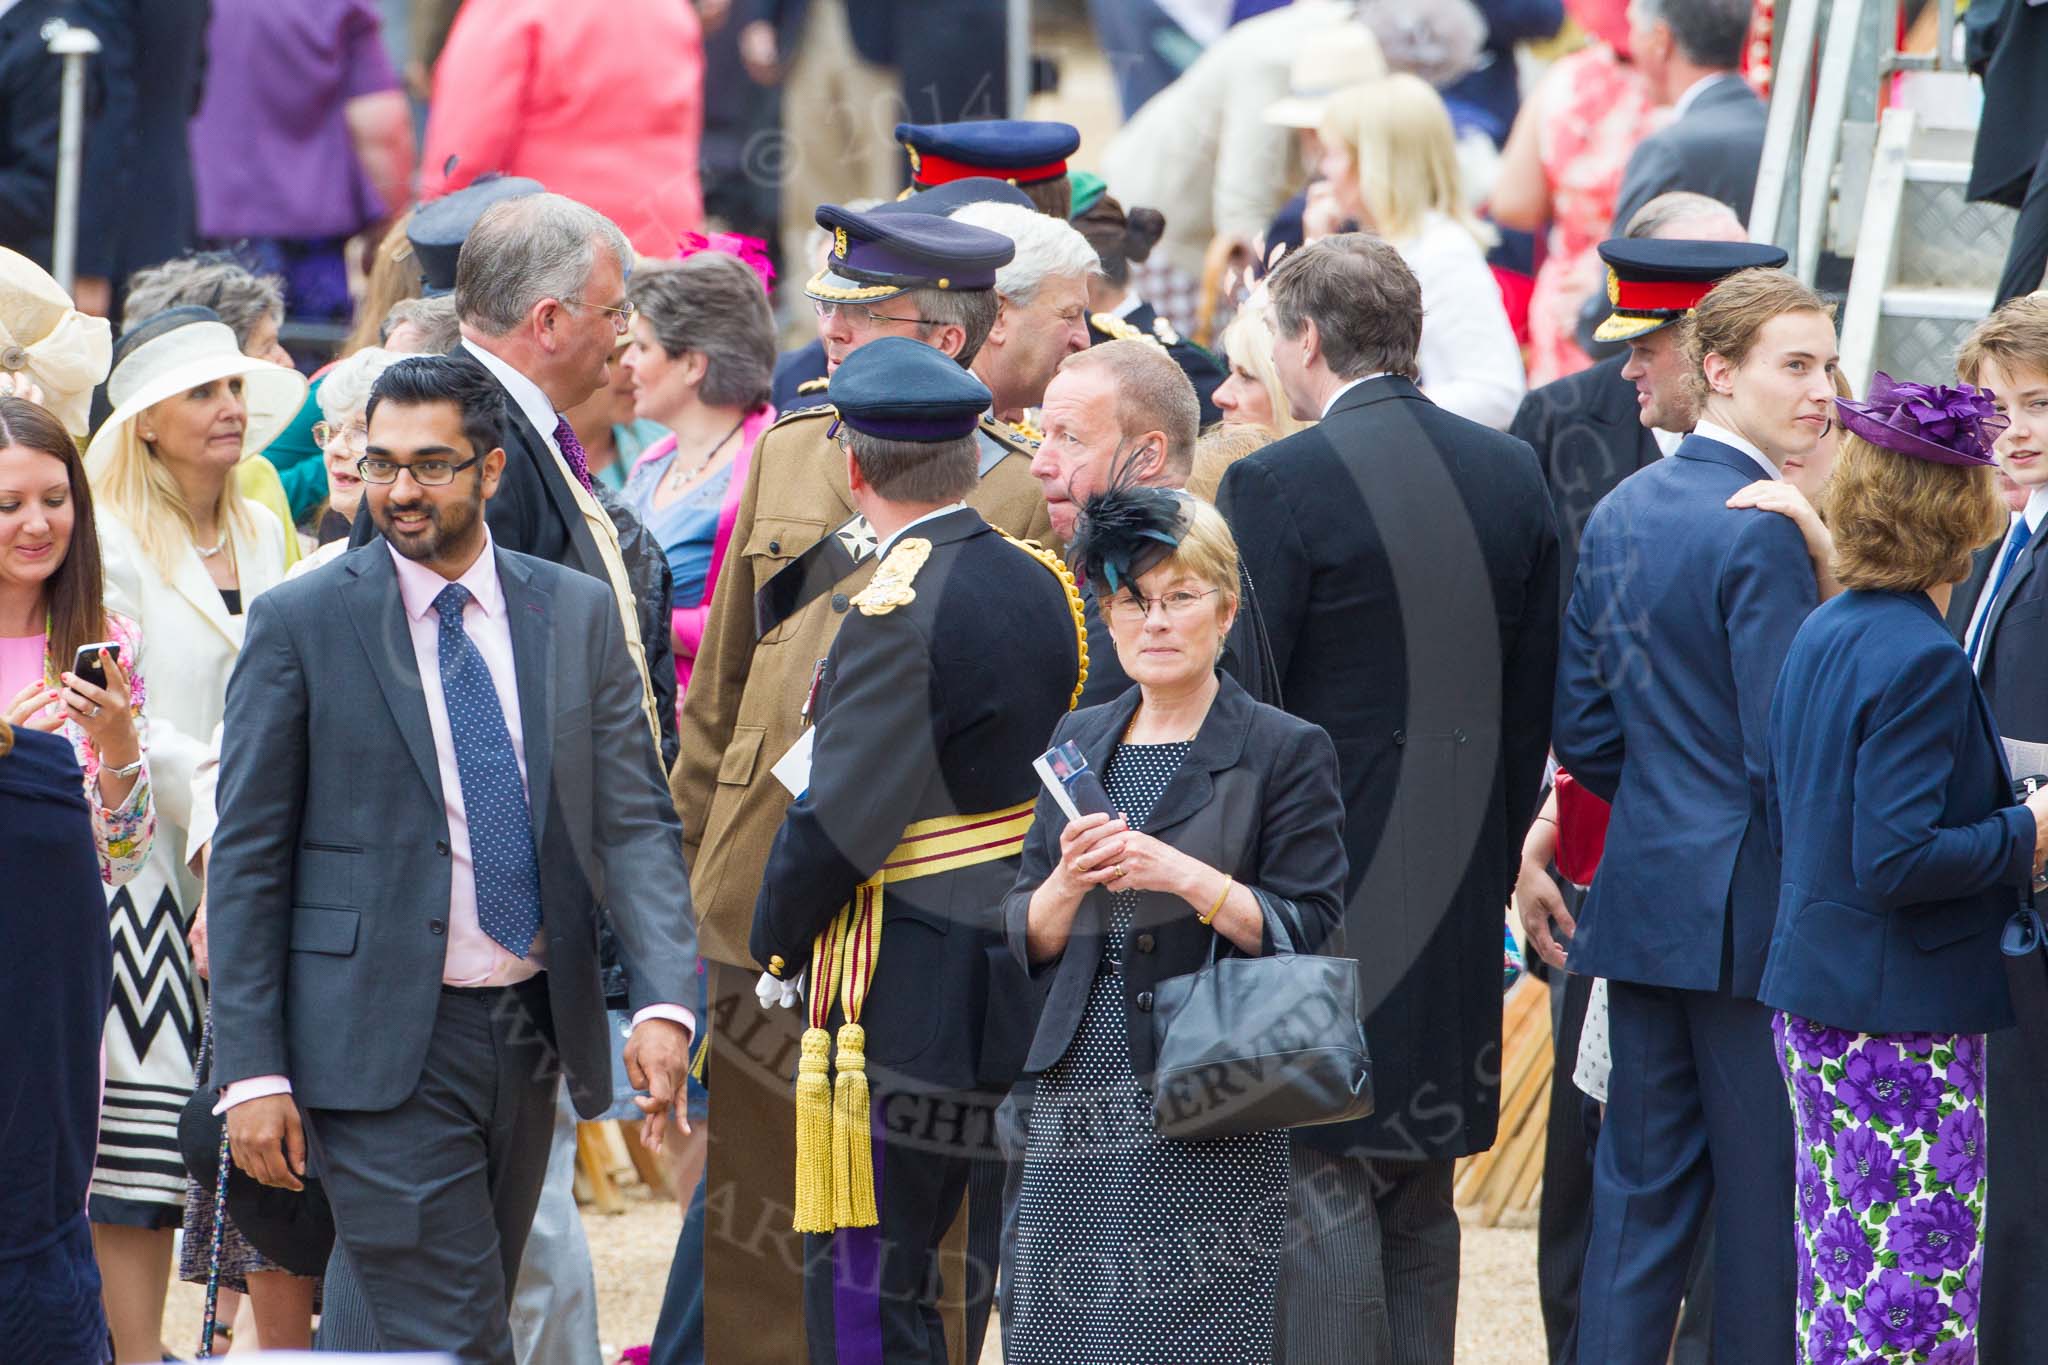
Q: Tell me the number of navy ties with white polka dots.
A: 1